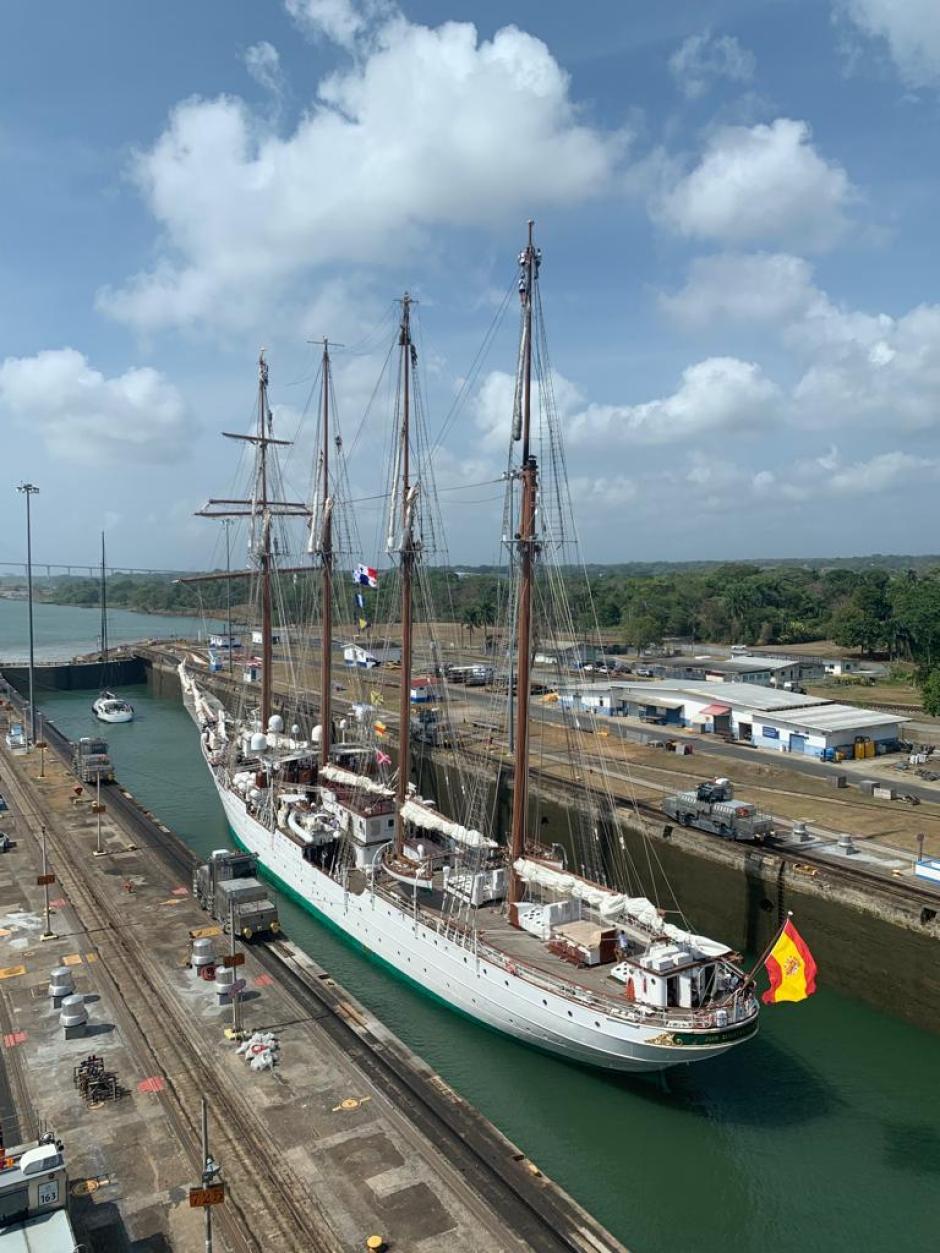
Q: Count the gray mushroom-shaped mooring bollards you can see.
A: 6